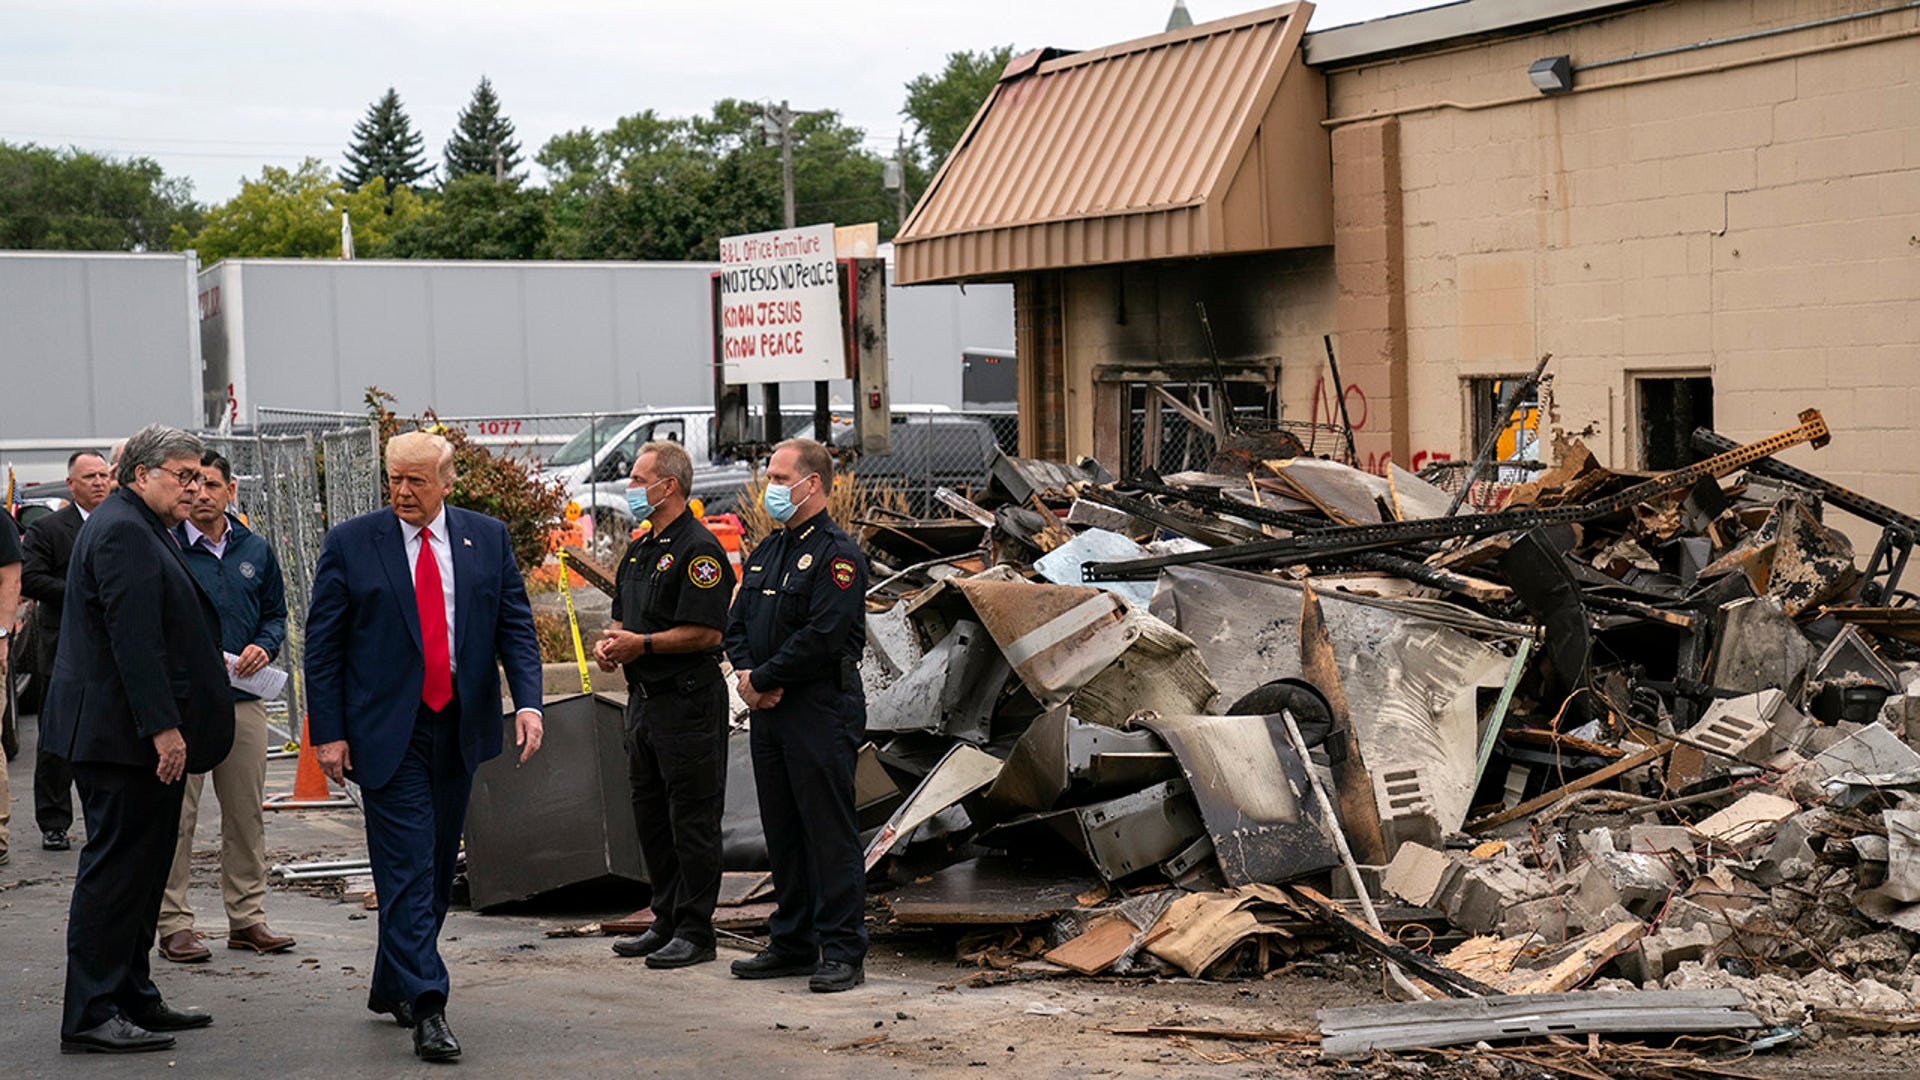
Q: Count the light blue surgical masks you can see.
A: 2